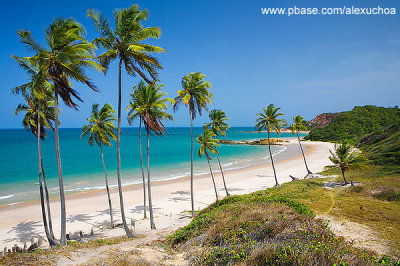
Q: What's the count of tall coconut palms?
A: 12